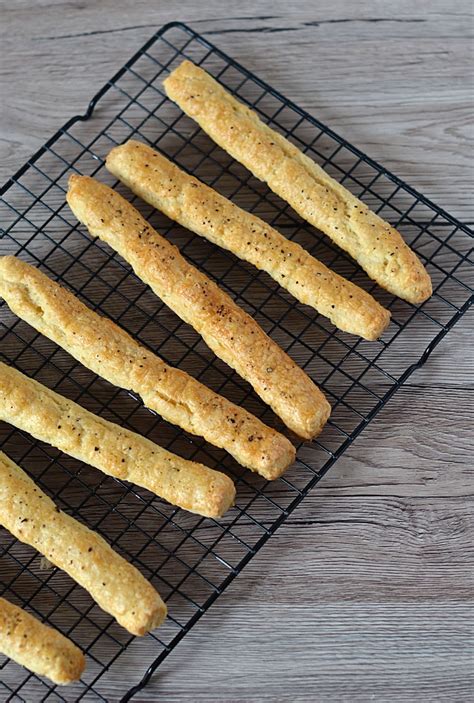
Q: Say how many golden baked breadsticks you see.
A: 7